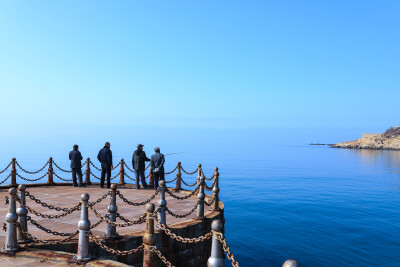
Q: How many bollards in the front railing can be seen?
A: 5